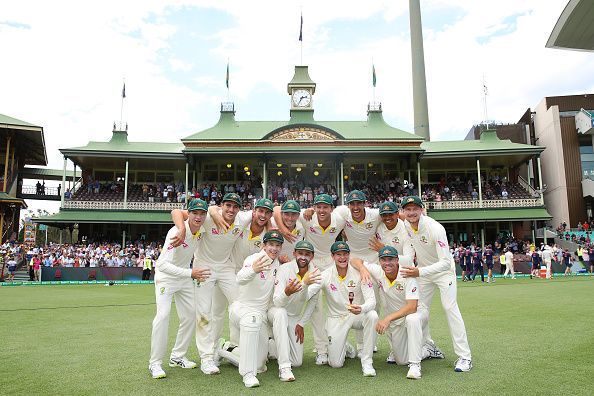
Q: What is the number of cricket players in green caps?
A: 12